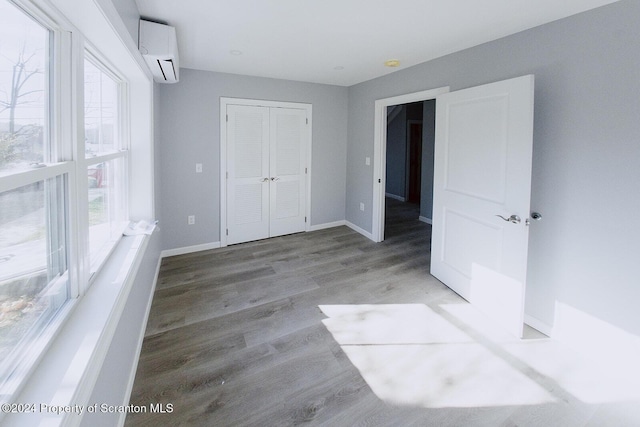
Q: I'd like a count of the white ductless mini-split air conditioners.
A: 1